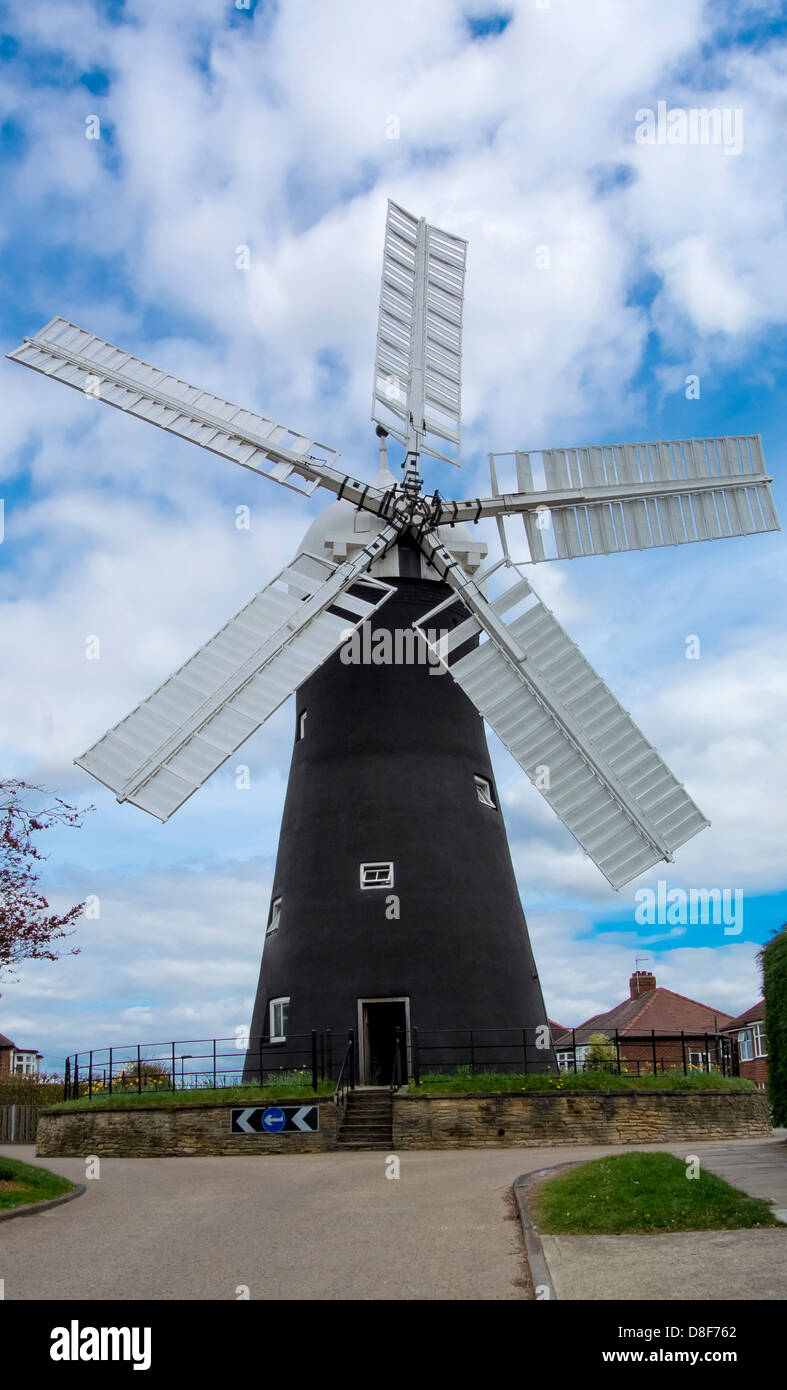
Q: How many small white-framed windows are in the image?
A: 5